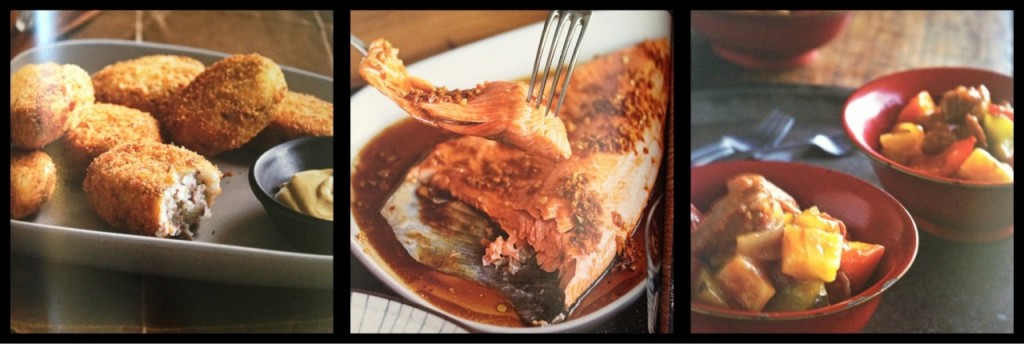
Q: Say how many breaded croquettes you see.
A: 7